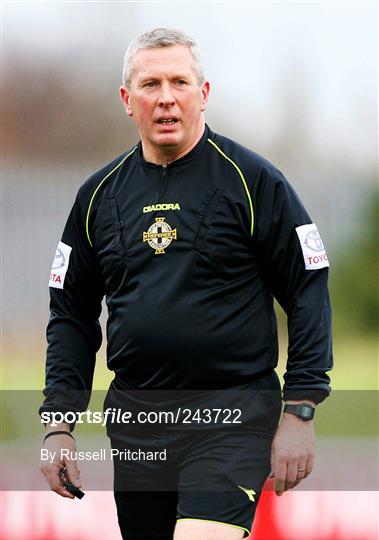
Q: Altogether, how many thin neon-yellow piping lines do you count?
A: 3